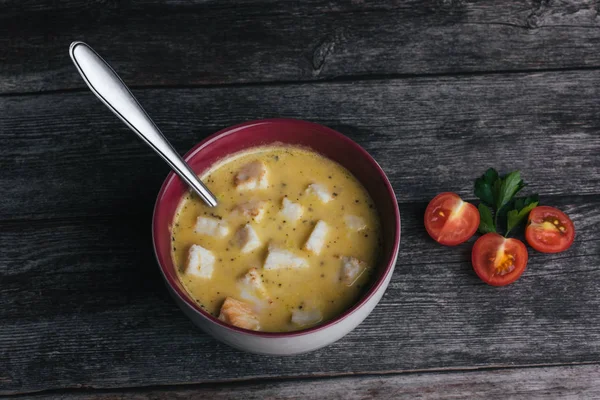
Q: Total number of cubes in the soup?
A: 14